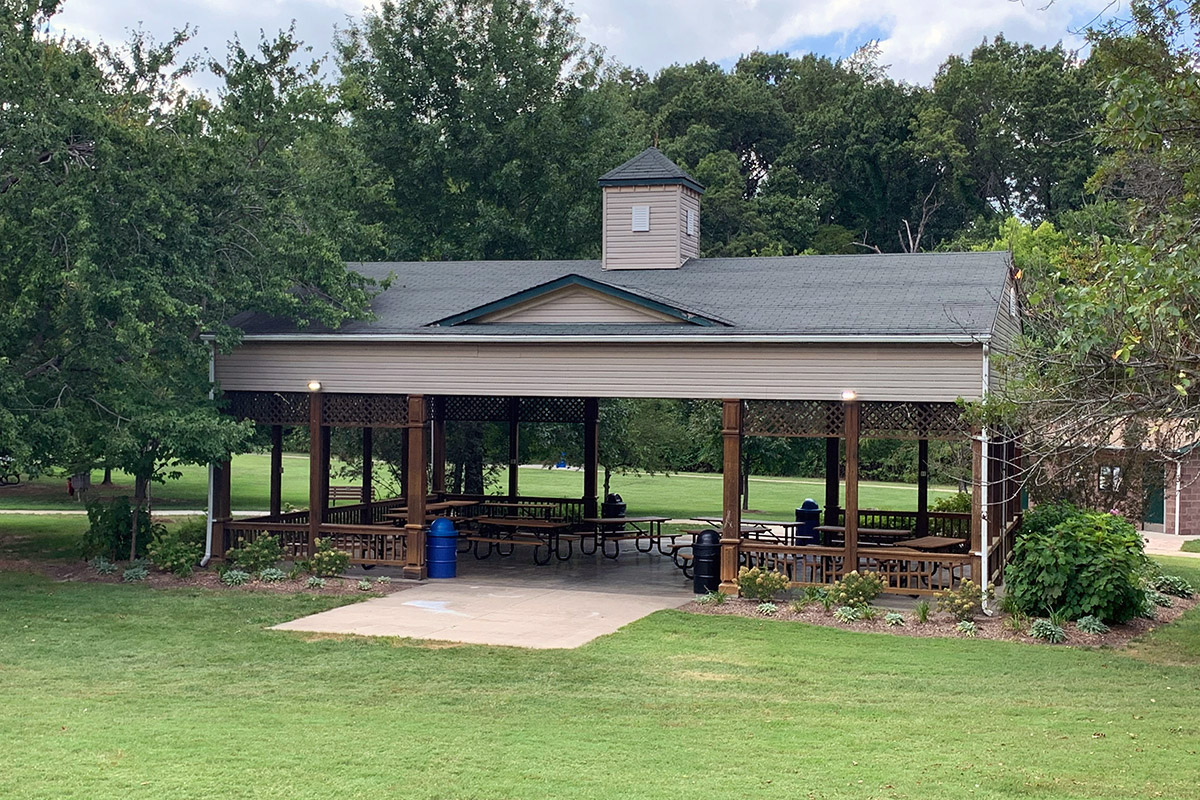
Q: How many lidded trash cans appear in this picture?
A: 4